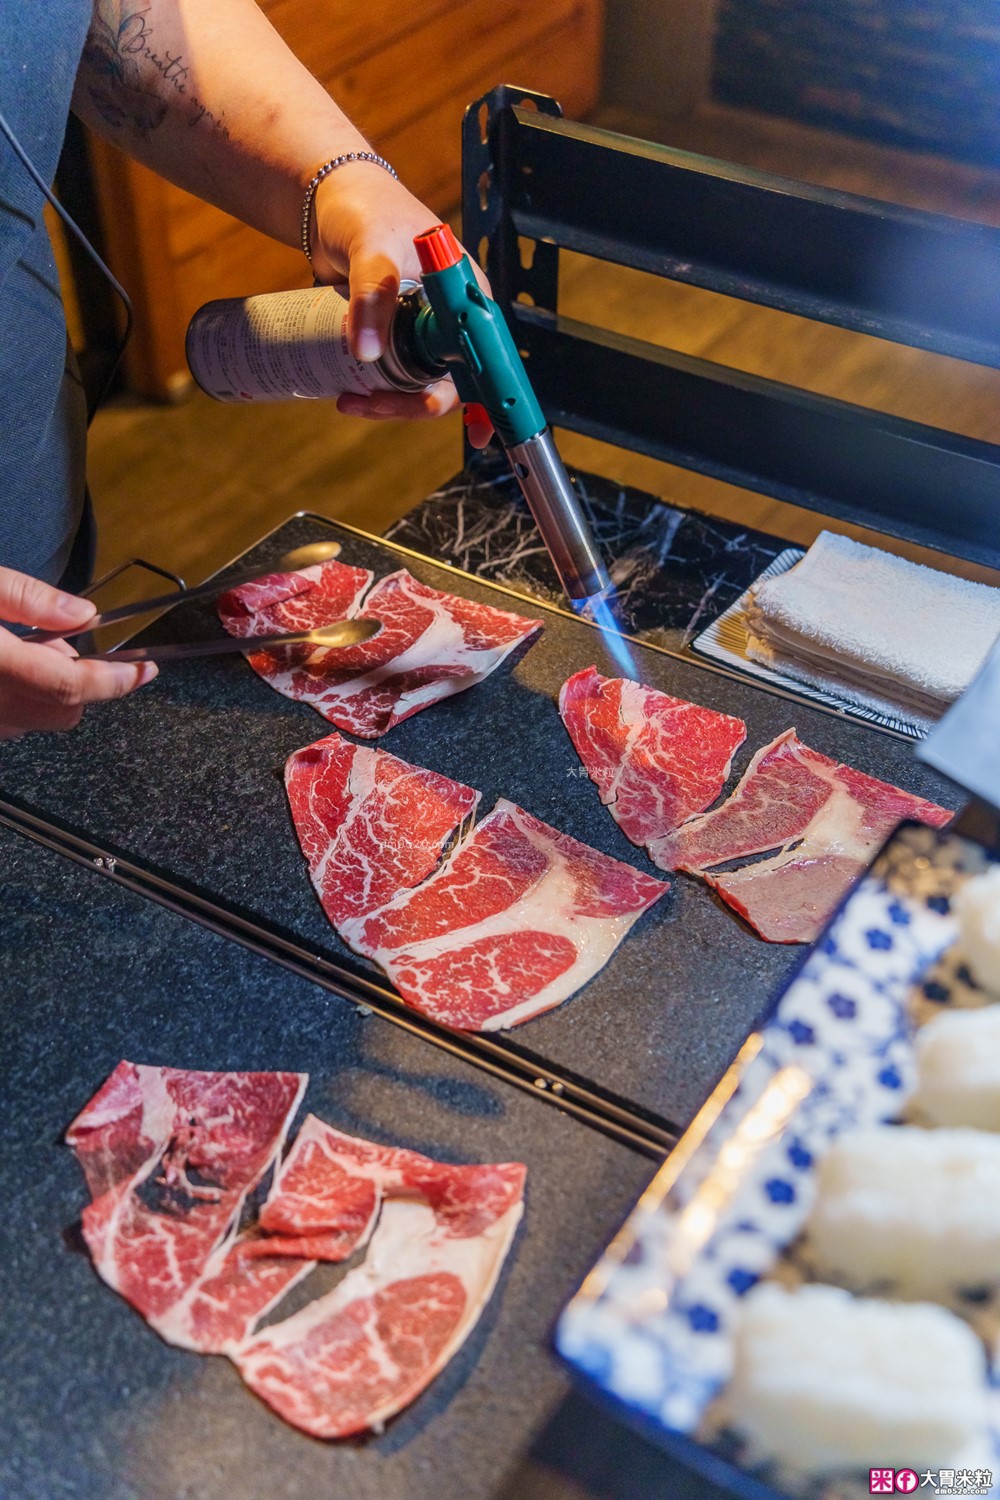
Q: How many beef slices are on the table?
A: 4